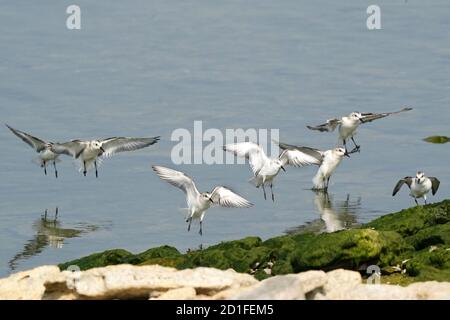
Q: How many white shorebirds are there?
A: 7